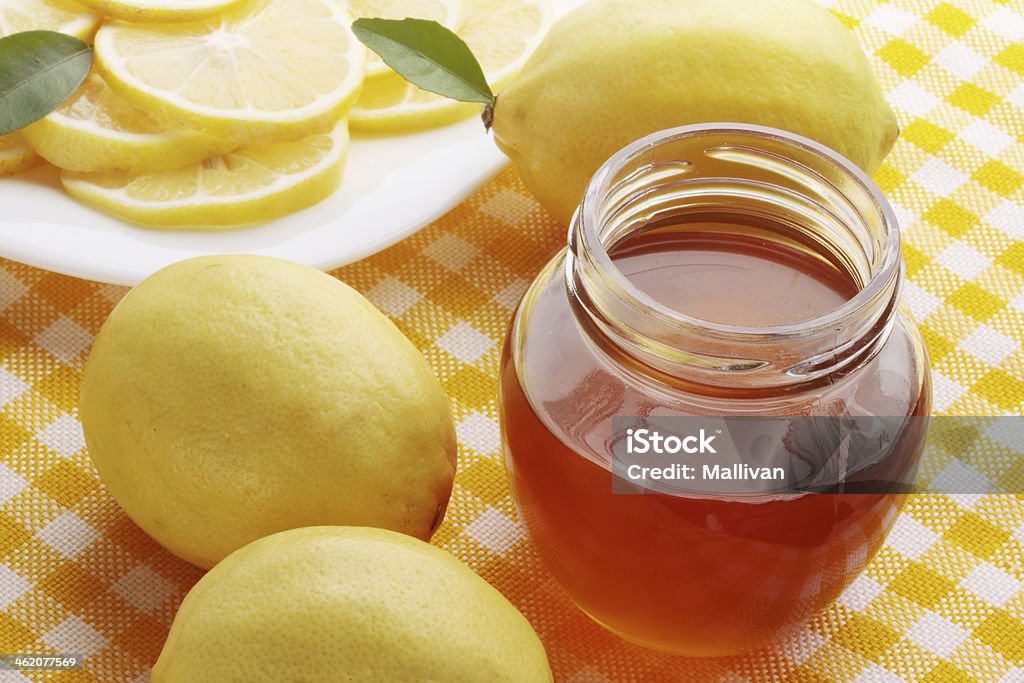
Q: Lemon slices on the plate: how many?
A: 8